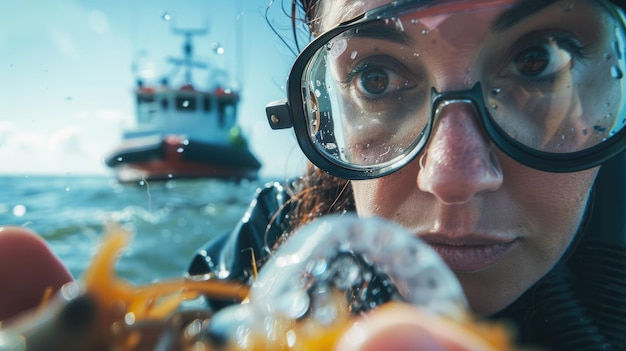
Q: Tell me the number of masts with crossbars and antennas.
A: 1